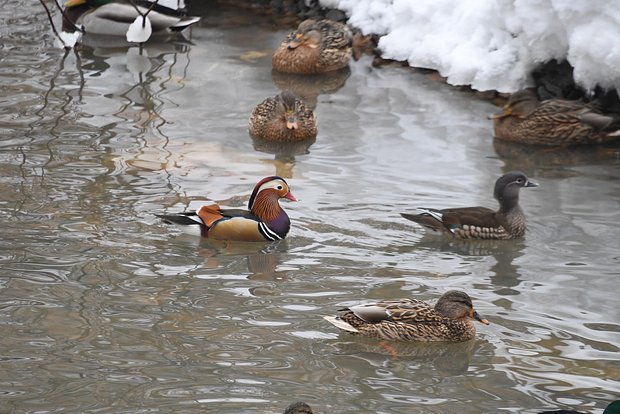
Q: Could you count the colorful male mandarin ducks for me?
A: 1